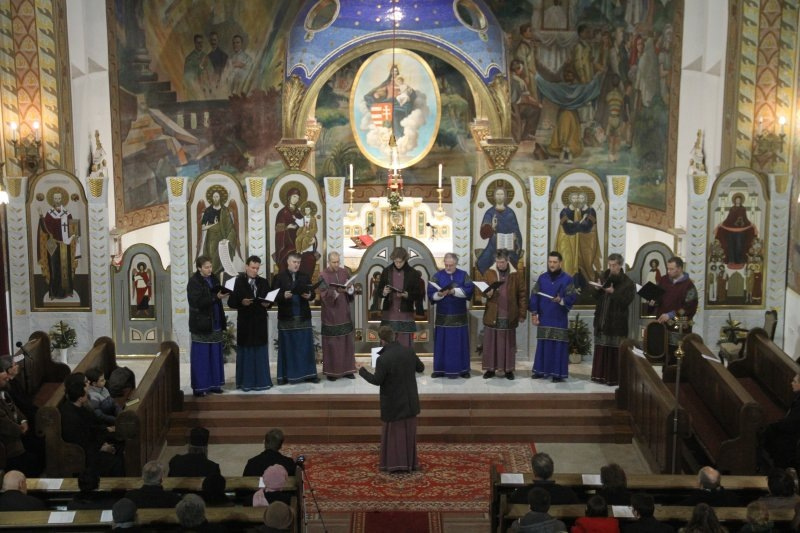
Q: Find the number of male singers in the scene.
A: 10